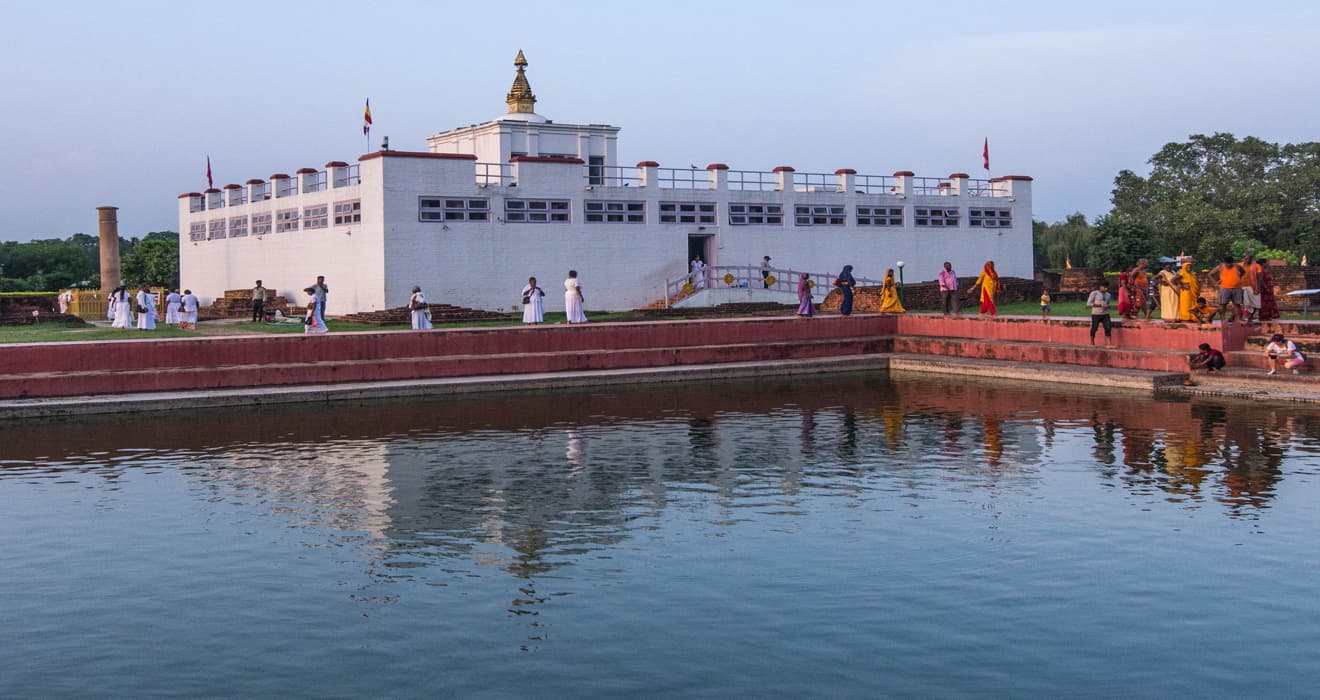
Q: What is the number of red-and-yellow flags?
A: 1